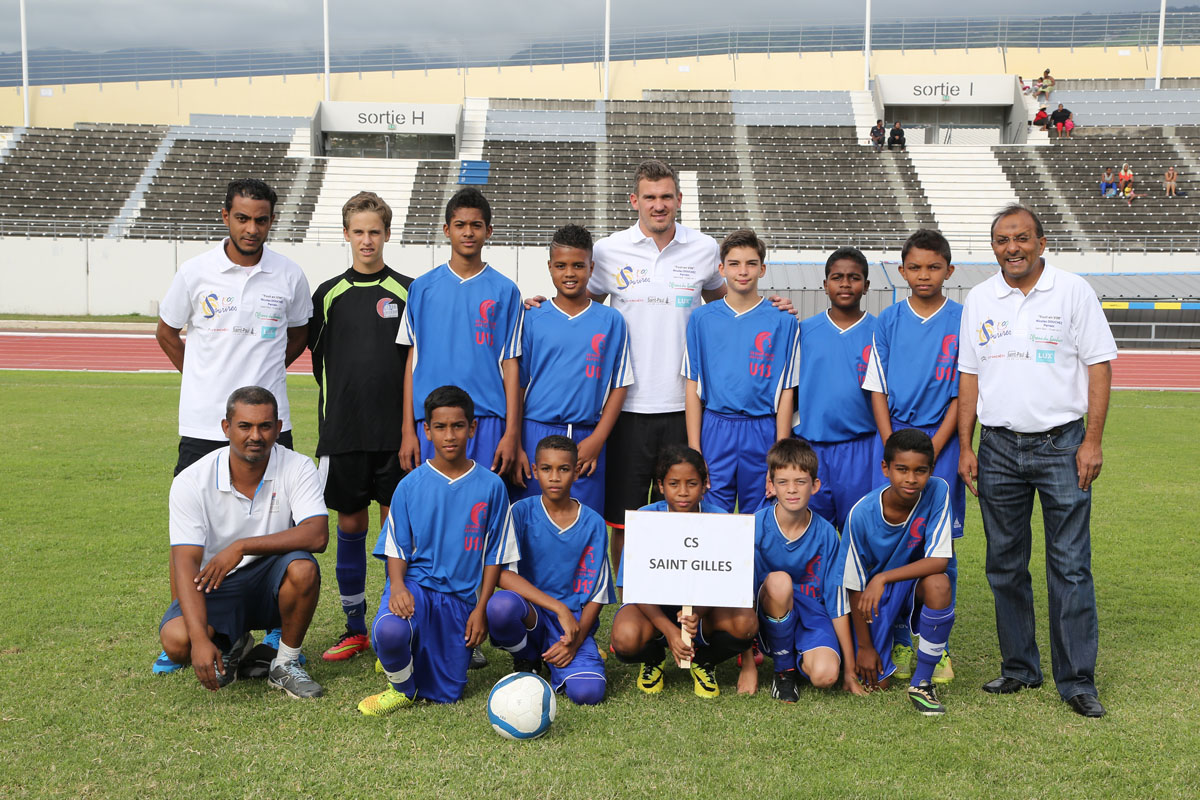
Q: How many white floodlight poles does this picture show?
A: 5